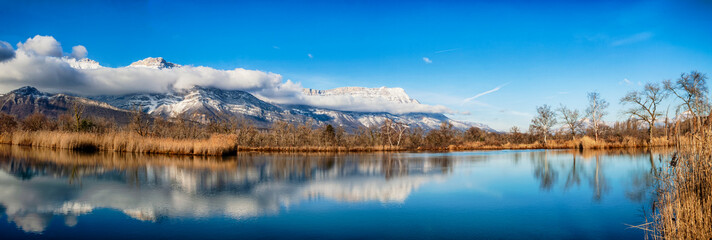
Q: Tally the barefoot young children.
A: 0